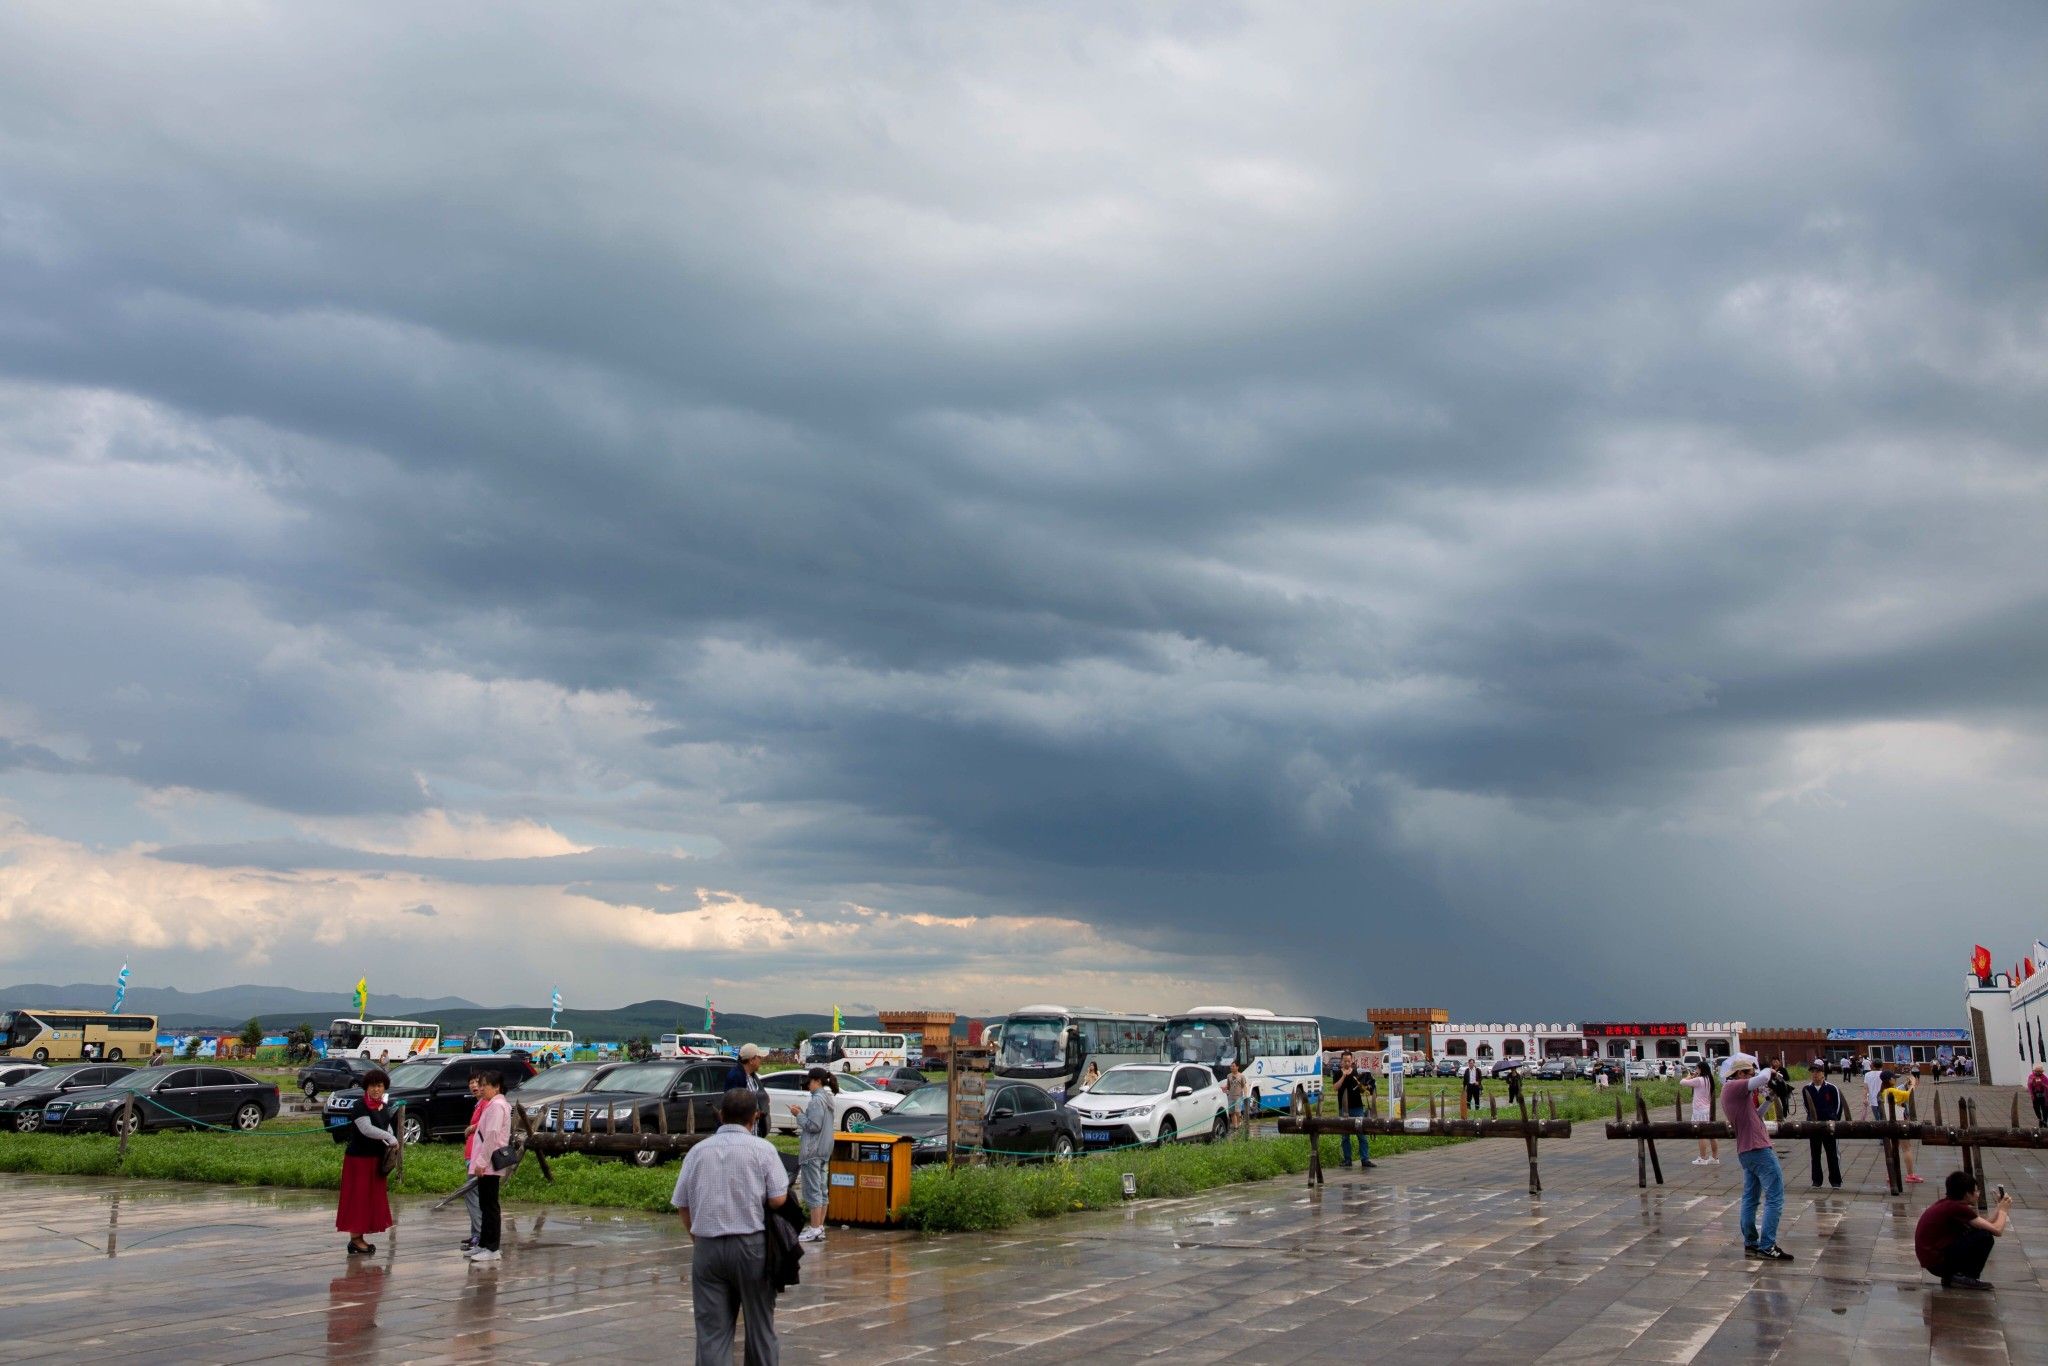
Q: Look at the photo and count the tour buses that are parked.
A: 7